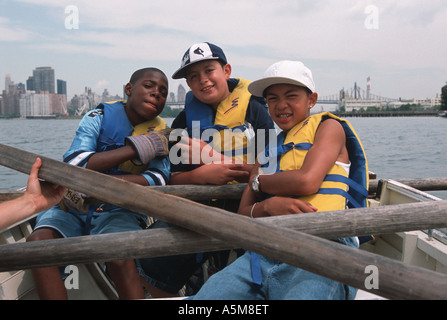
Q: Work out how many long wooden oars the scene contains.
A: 3